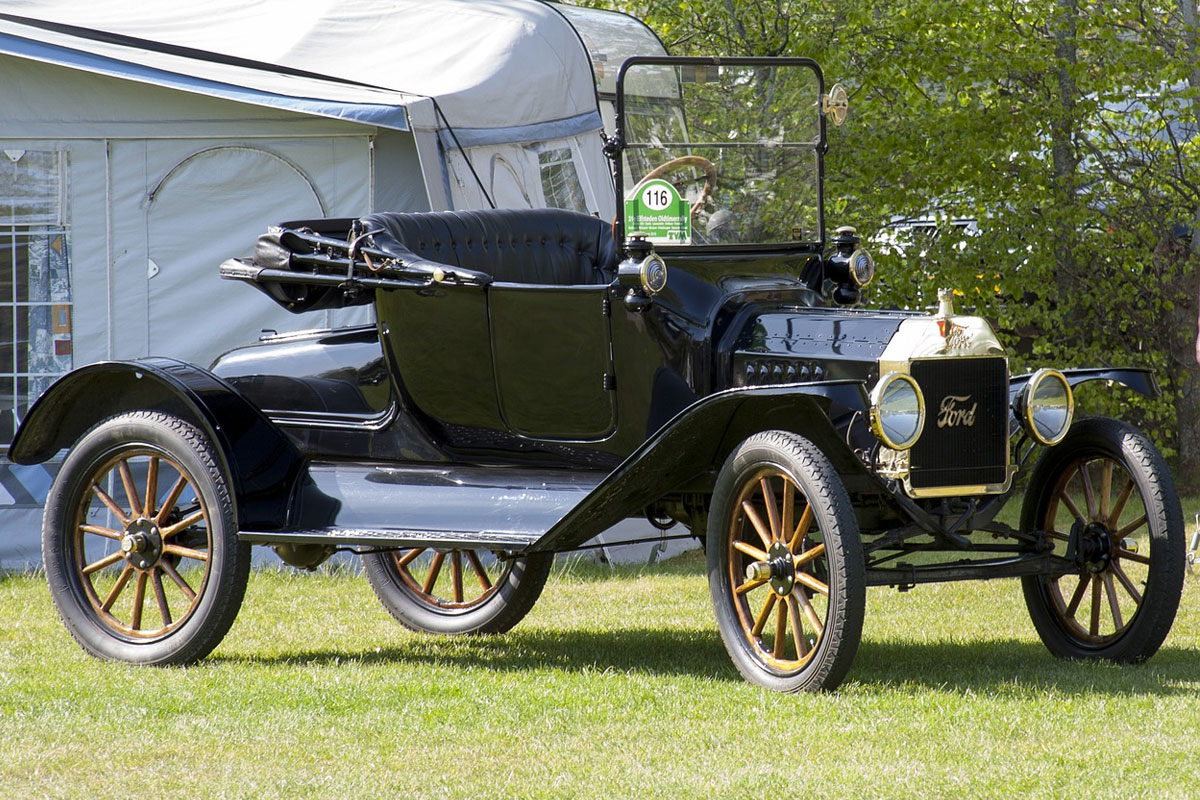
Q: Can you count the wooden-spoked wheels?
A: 4